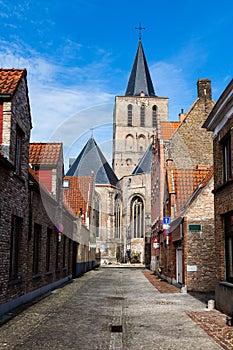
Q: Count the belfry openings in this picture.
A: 3